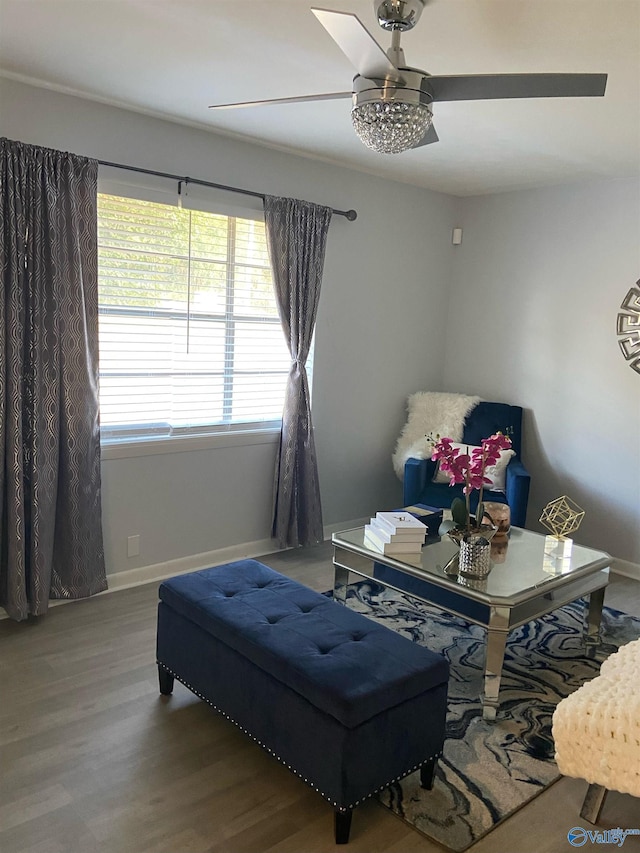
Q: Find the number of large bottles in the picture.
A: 0